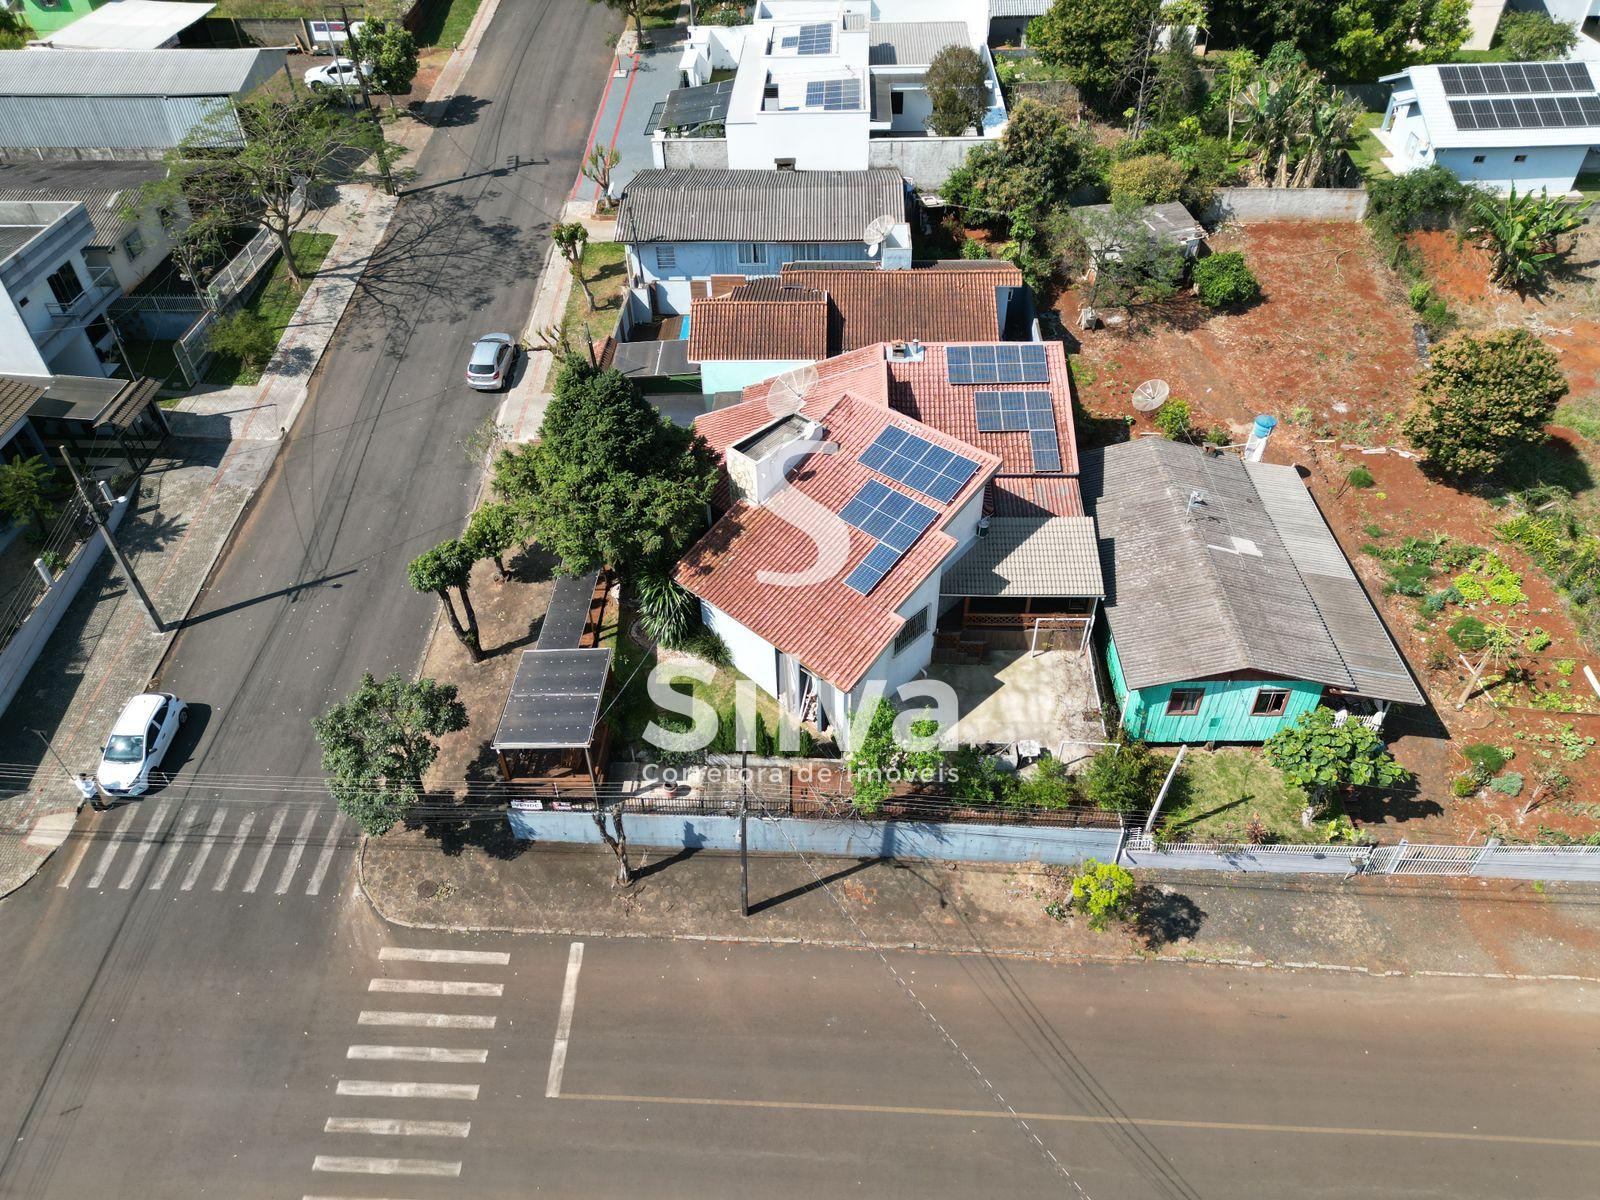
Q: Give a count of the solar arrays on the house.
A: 4